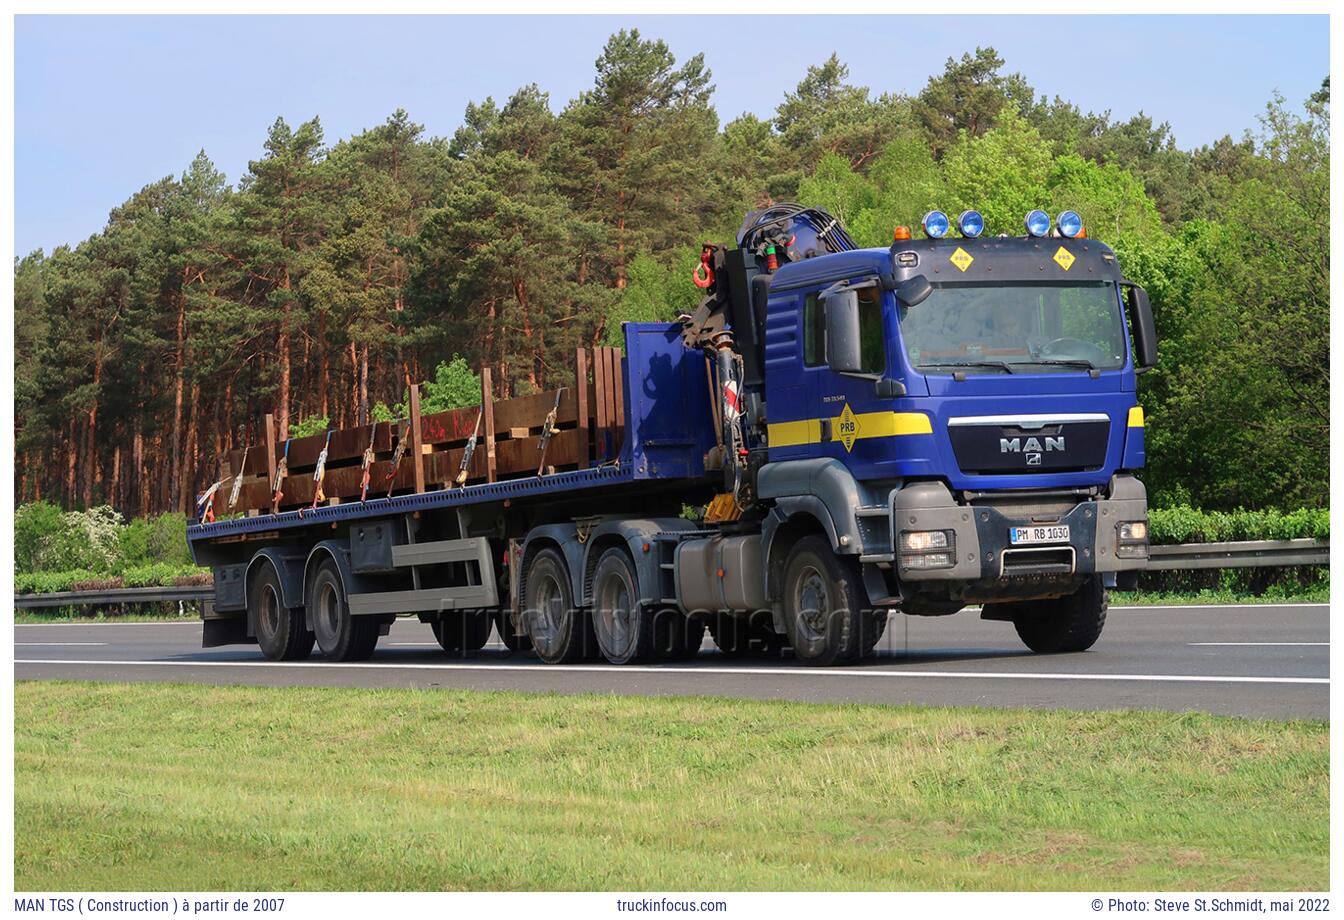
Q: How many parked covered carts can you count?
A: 0